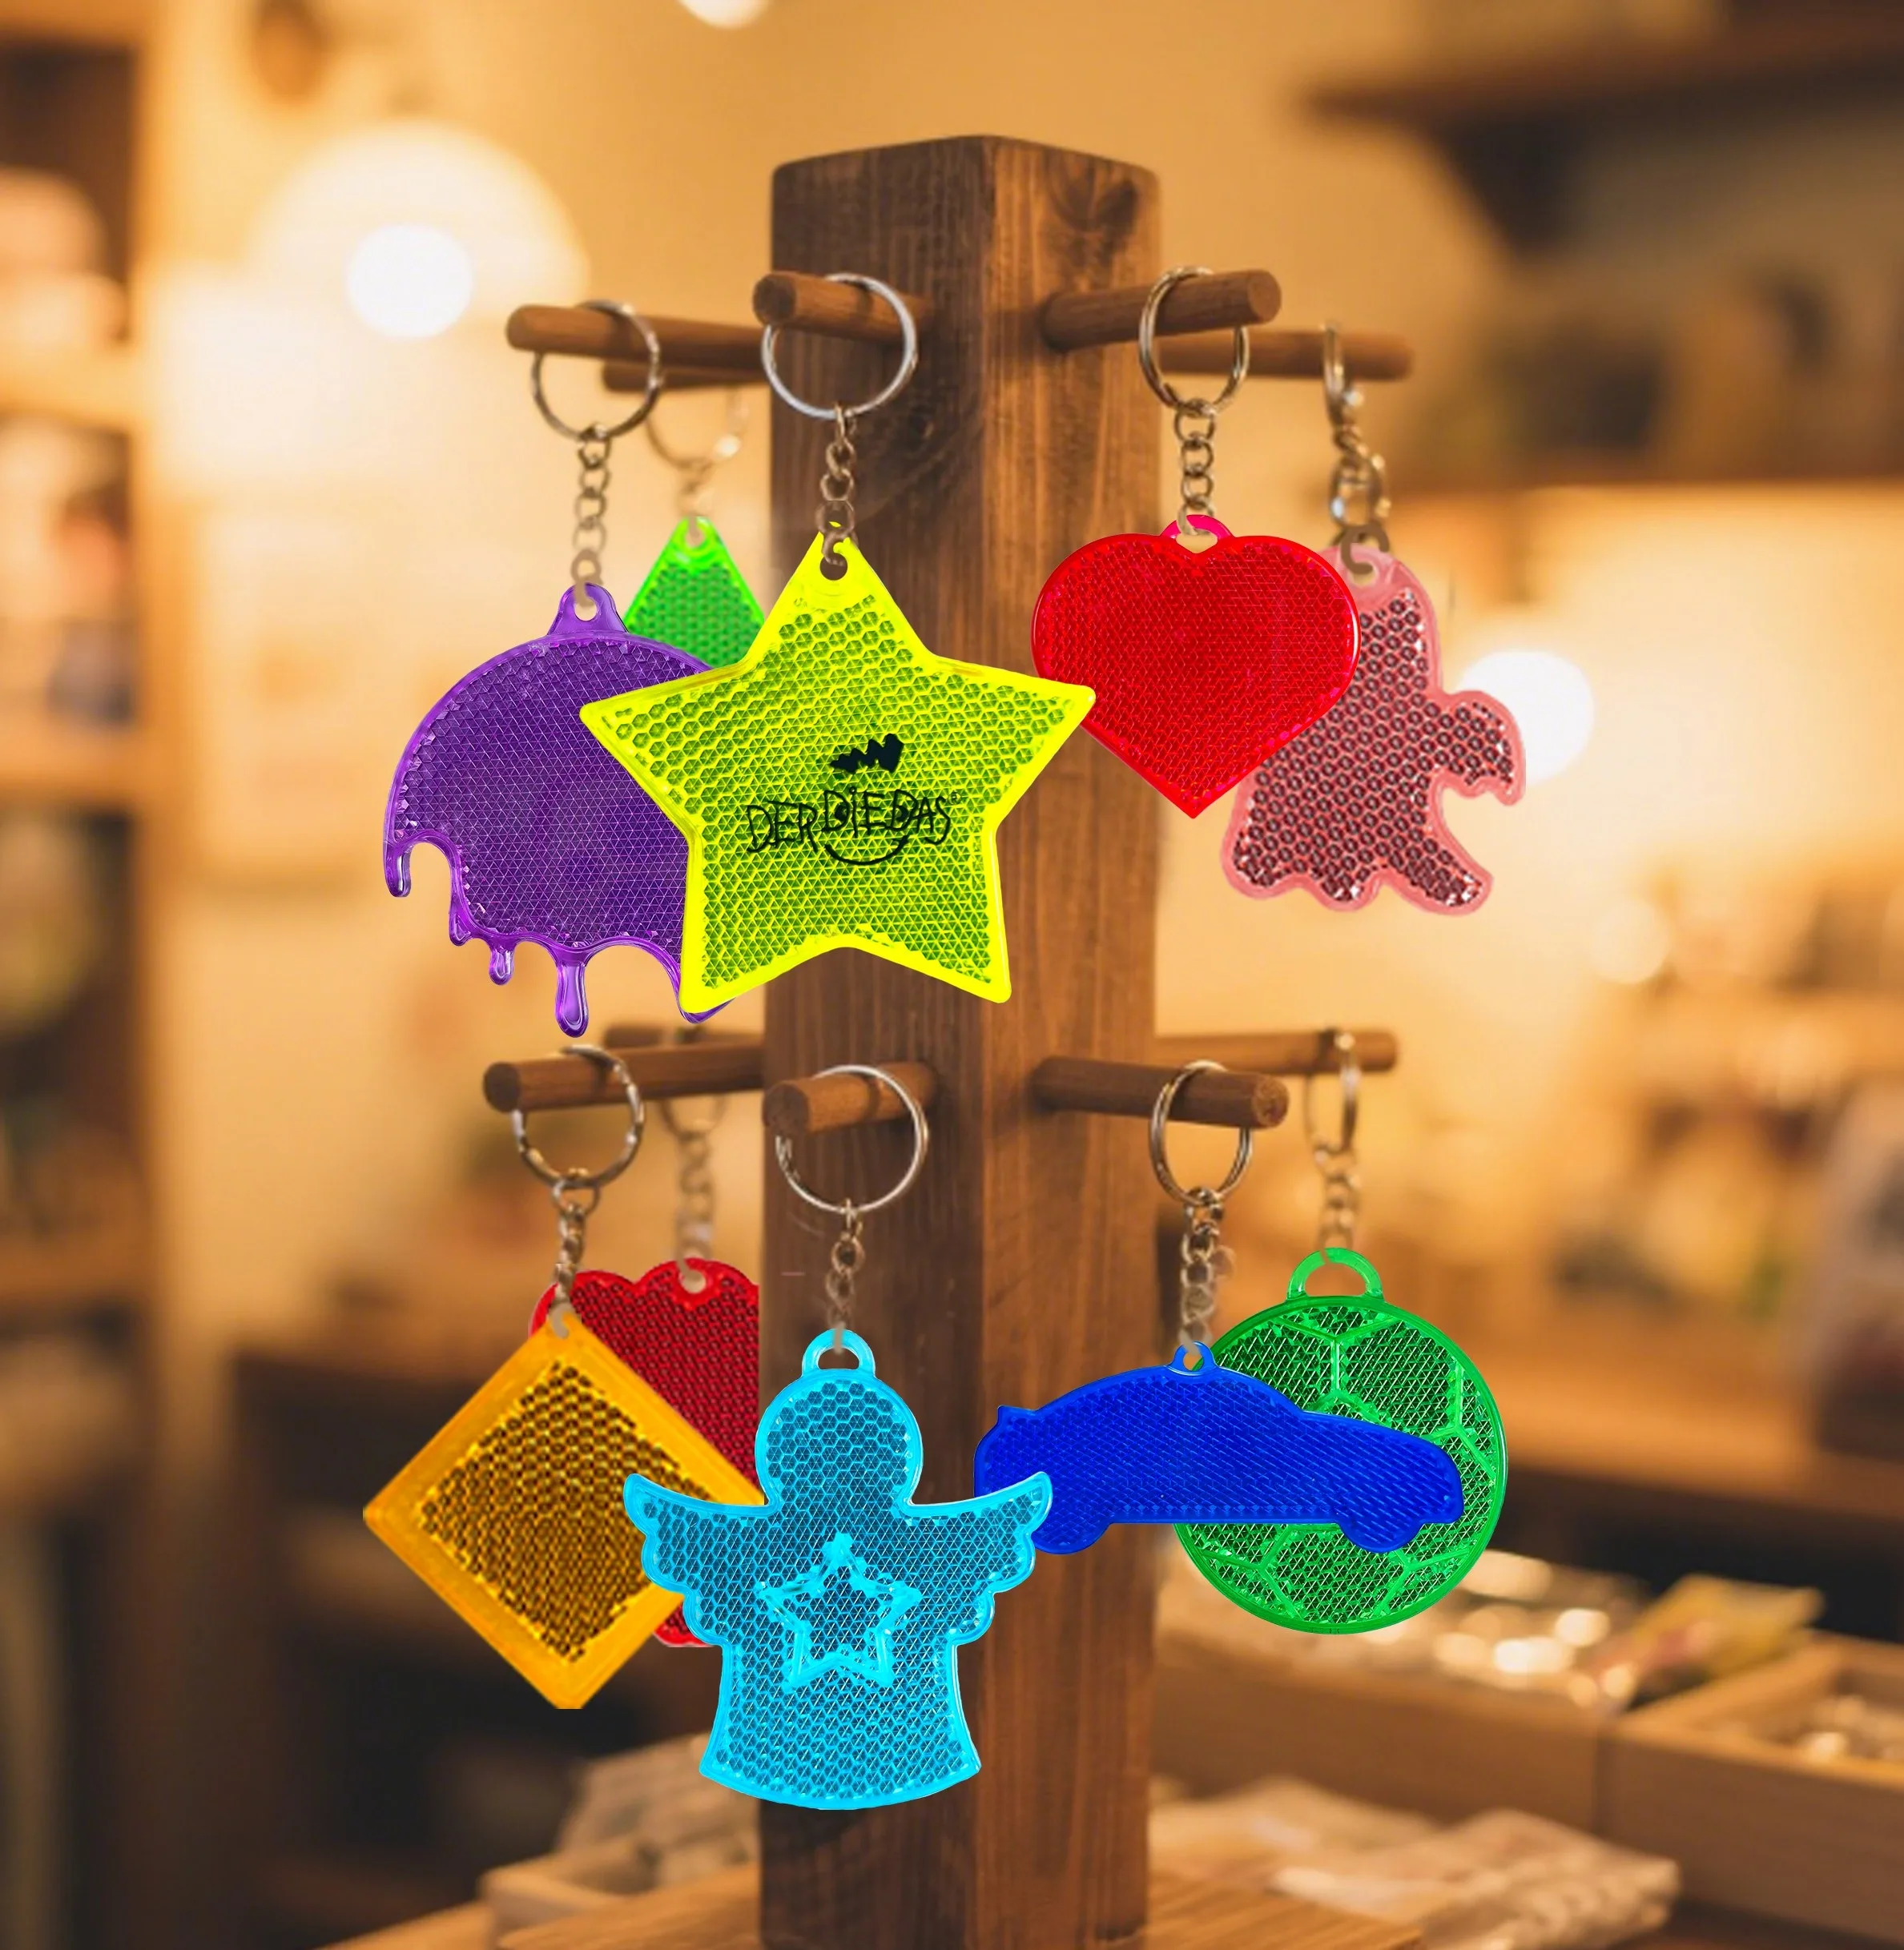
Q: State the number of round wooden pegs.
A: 10